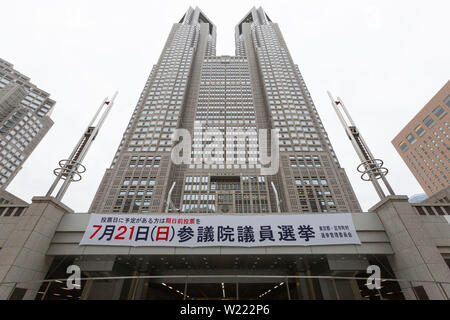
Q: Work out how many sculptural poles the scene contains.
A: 2